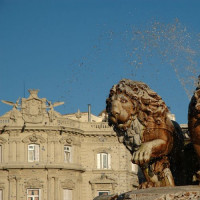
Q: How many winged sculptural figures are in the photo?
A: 2